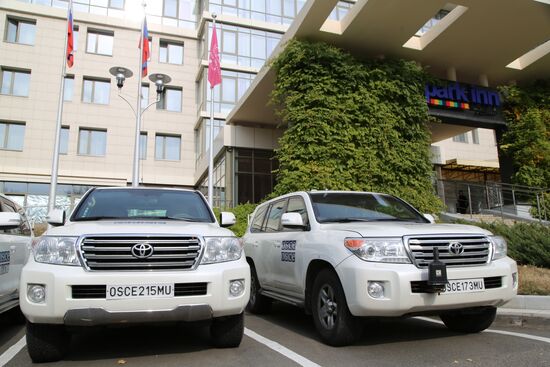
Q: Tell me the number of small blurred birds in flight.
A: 0